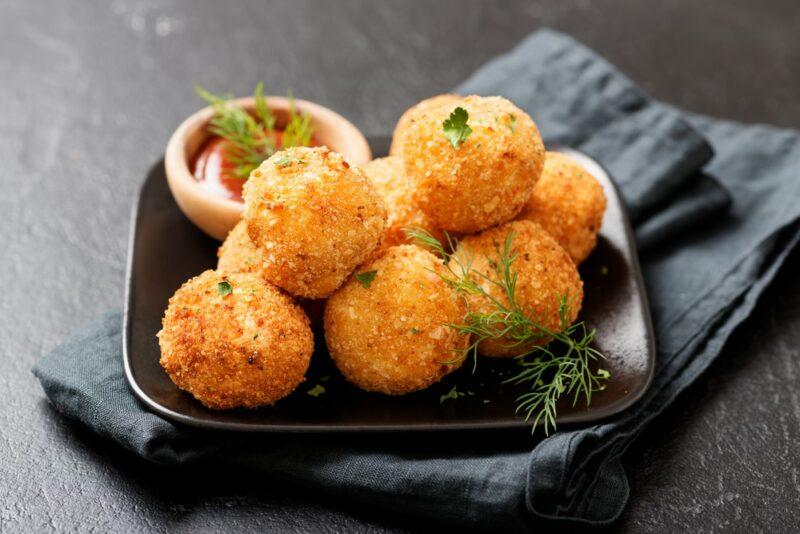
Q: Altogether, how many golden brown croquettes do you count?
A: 9